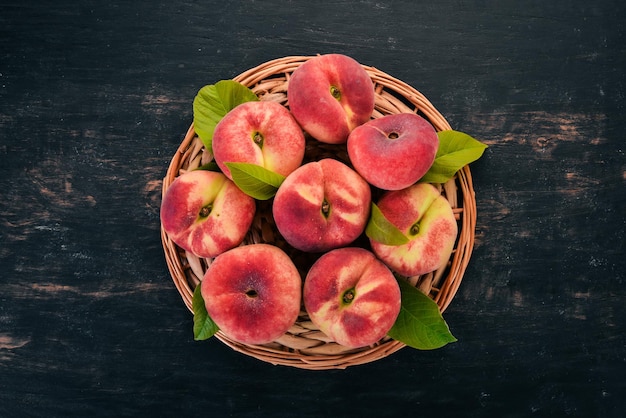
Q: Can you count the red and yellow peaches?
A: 8